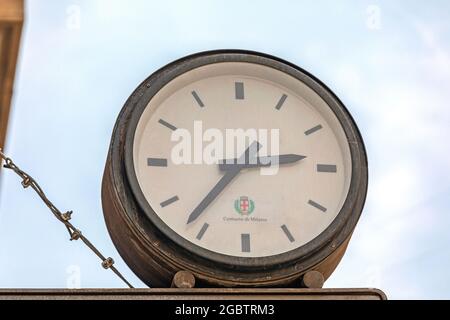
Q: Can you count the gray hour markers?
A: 12